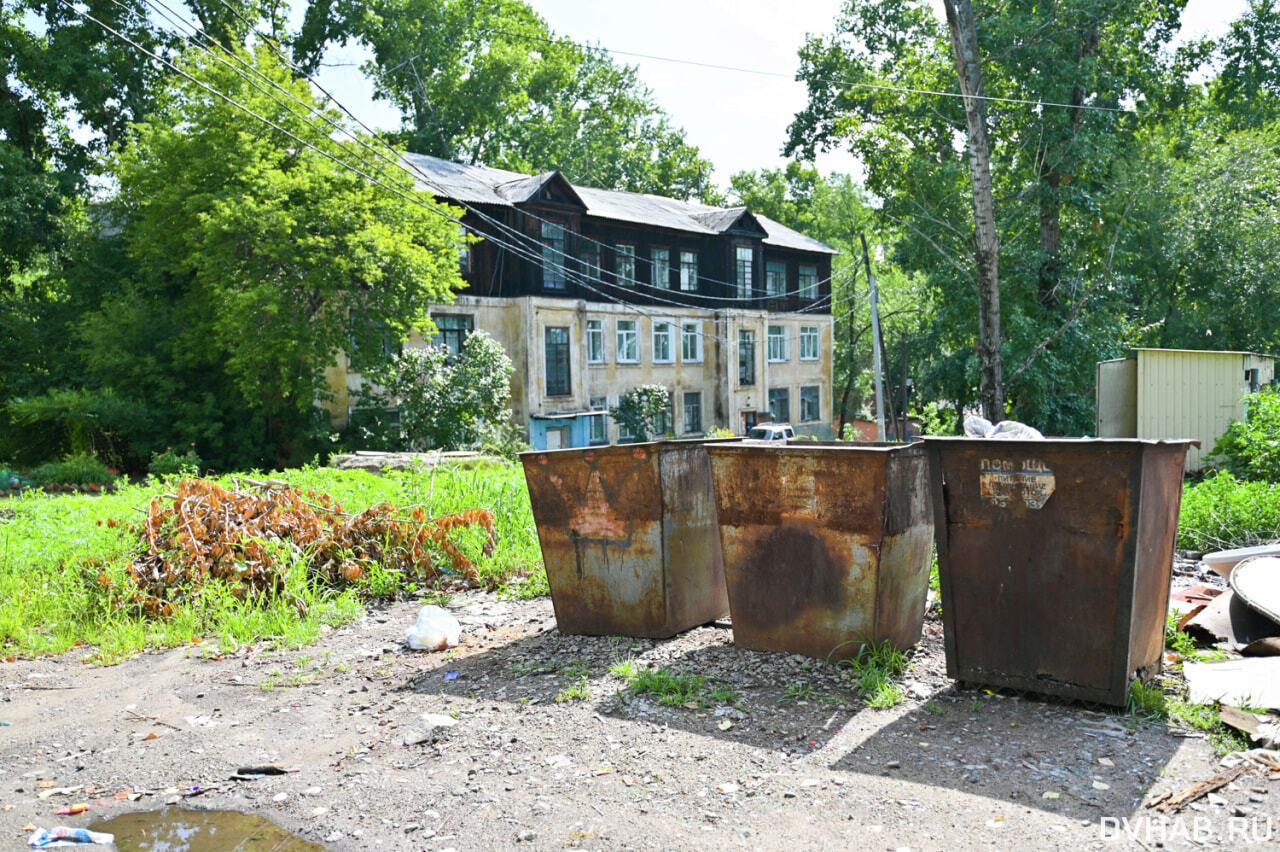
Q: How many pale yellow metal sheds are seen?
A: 1